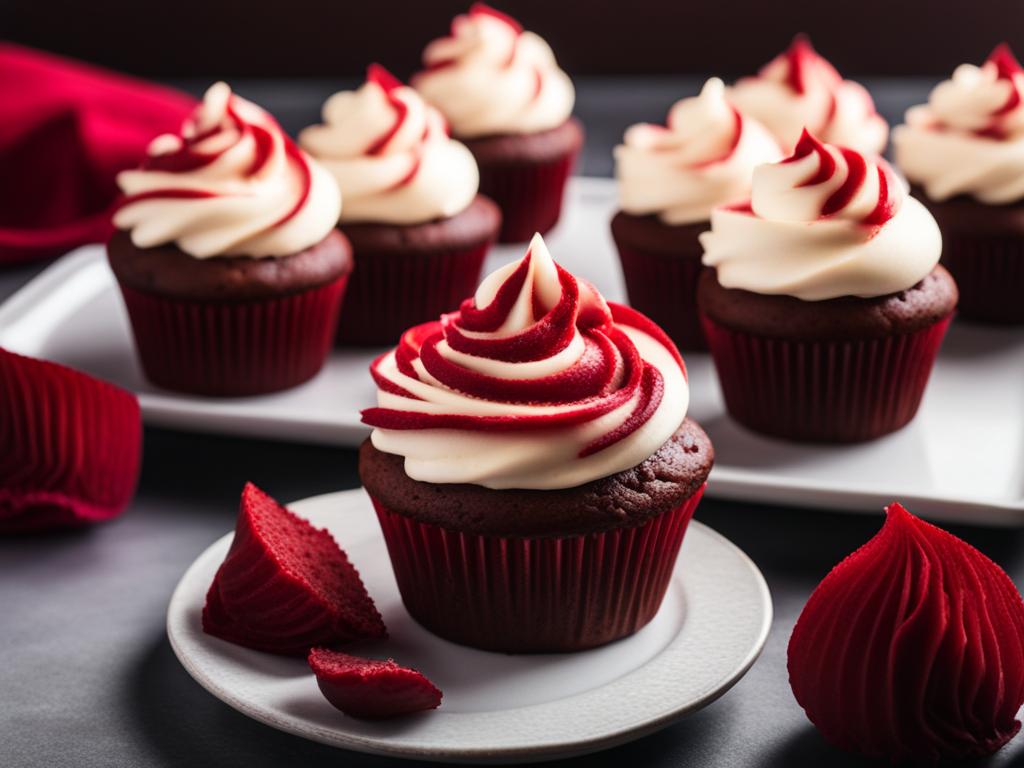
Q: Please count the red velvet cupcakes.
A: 8